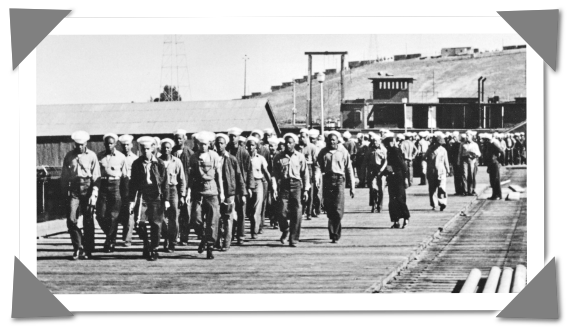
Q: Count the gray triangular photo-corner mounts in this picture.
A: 4